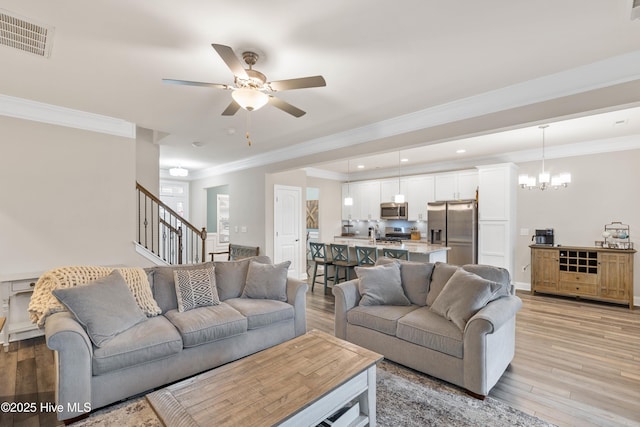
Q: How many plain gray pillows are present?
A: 4